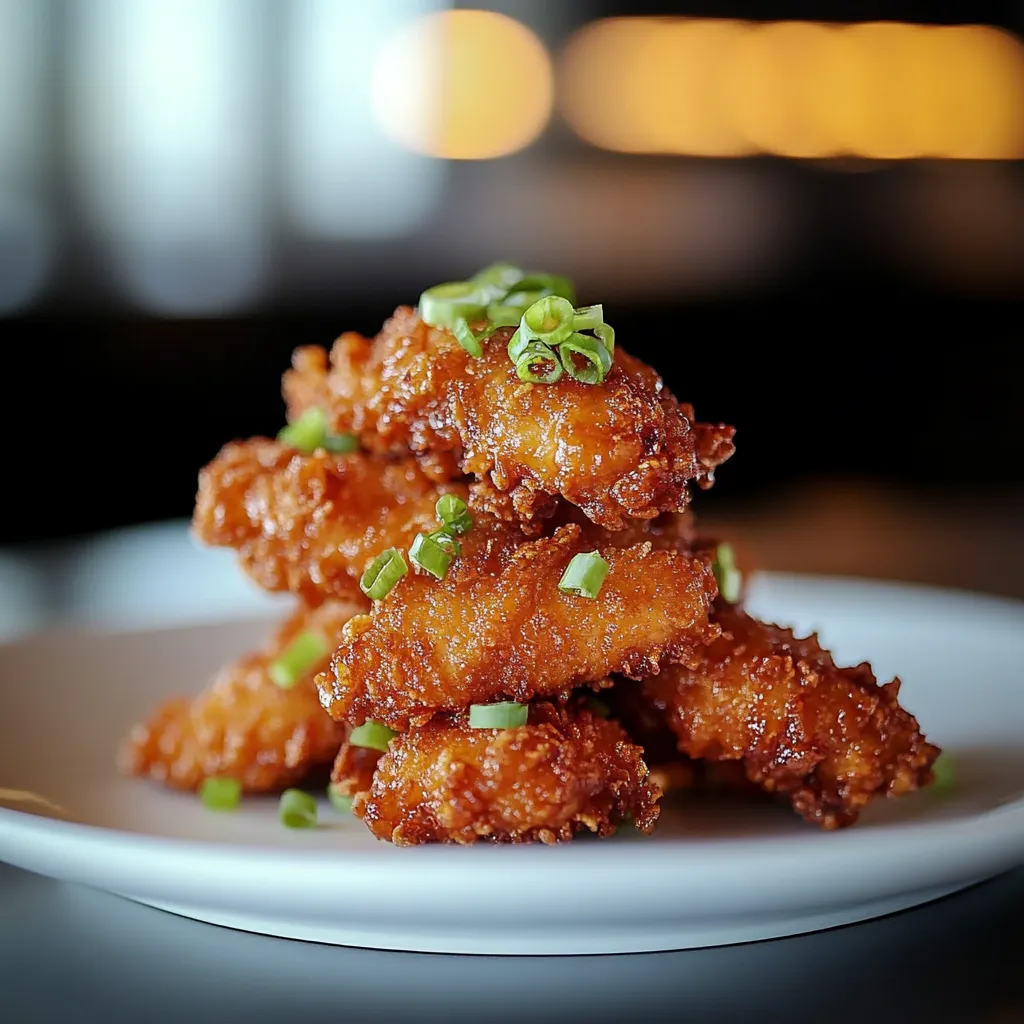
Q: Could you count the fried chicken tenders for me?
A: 6